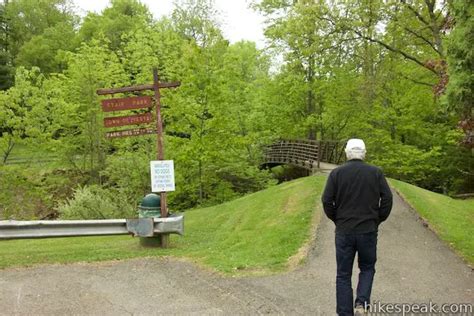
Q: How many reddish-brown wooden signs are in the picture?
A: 3